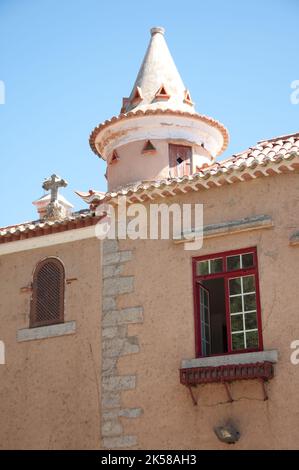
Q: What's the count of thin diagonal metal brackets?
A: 3